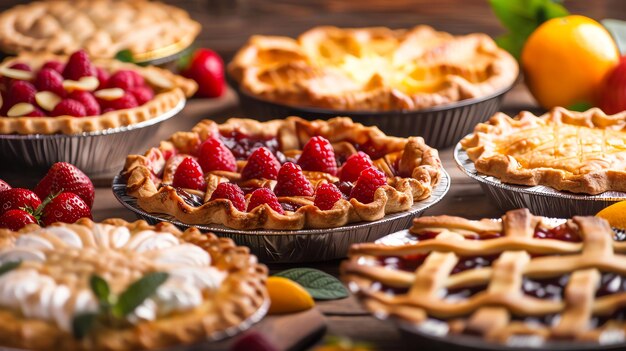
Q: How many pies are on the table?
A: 7